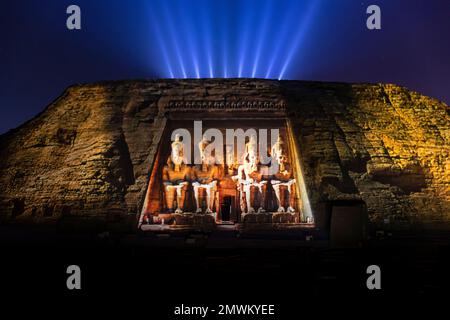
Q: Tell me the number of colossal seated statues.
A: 4